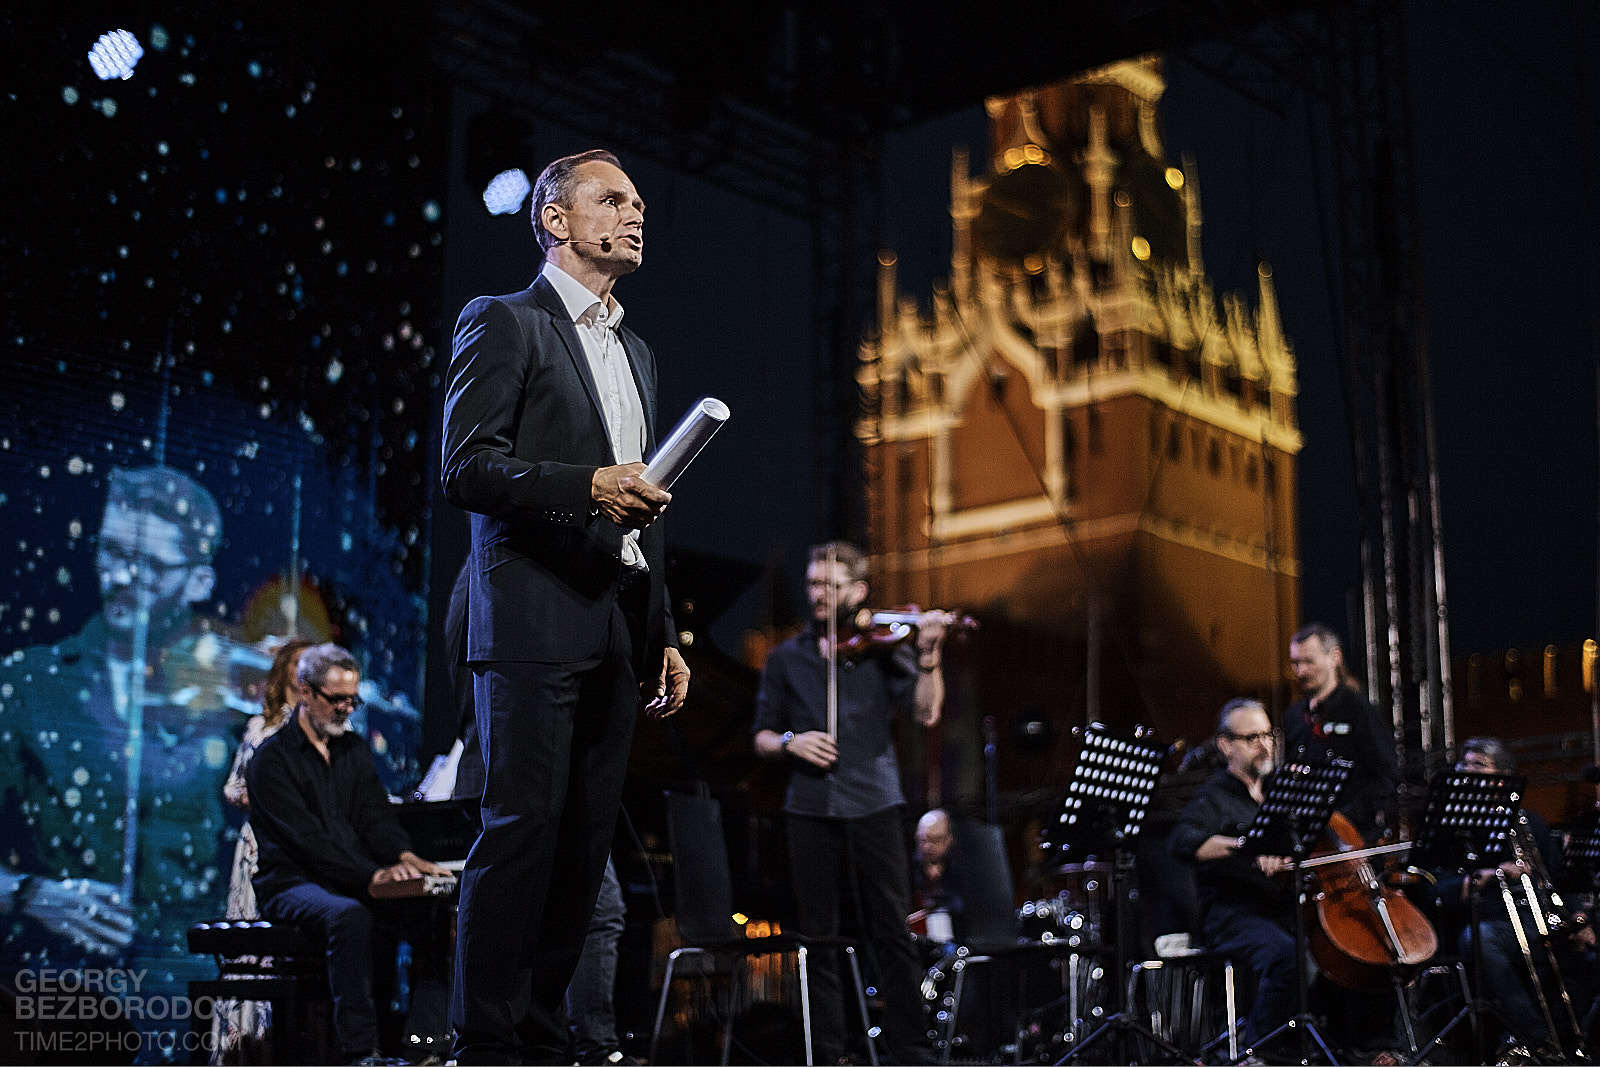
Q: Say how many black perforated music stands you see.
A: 4